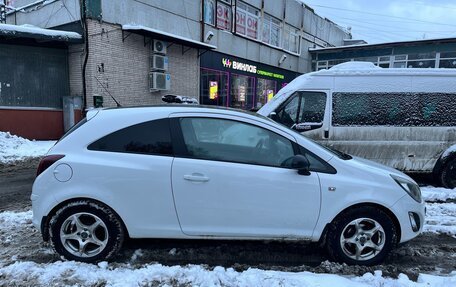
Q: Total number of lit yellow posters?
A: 2